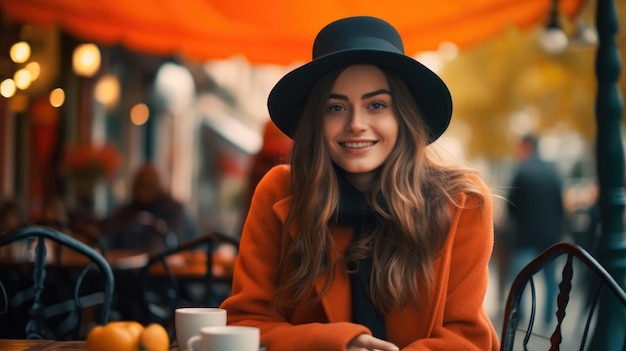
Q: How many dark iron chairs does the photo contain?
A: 3